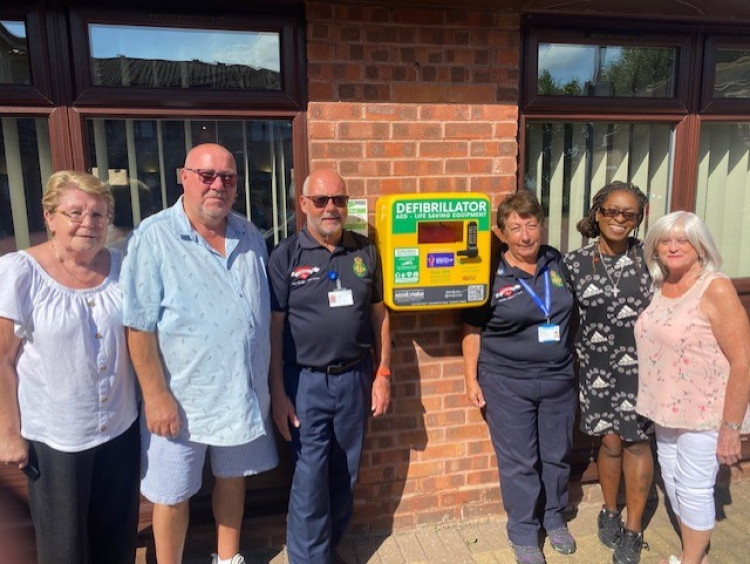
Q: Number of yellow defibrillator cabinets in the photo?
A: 1